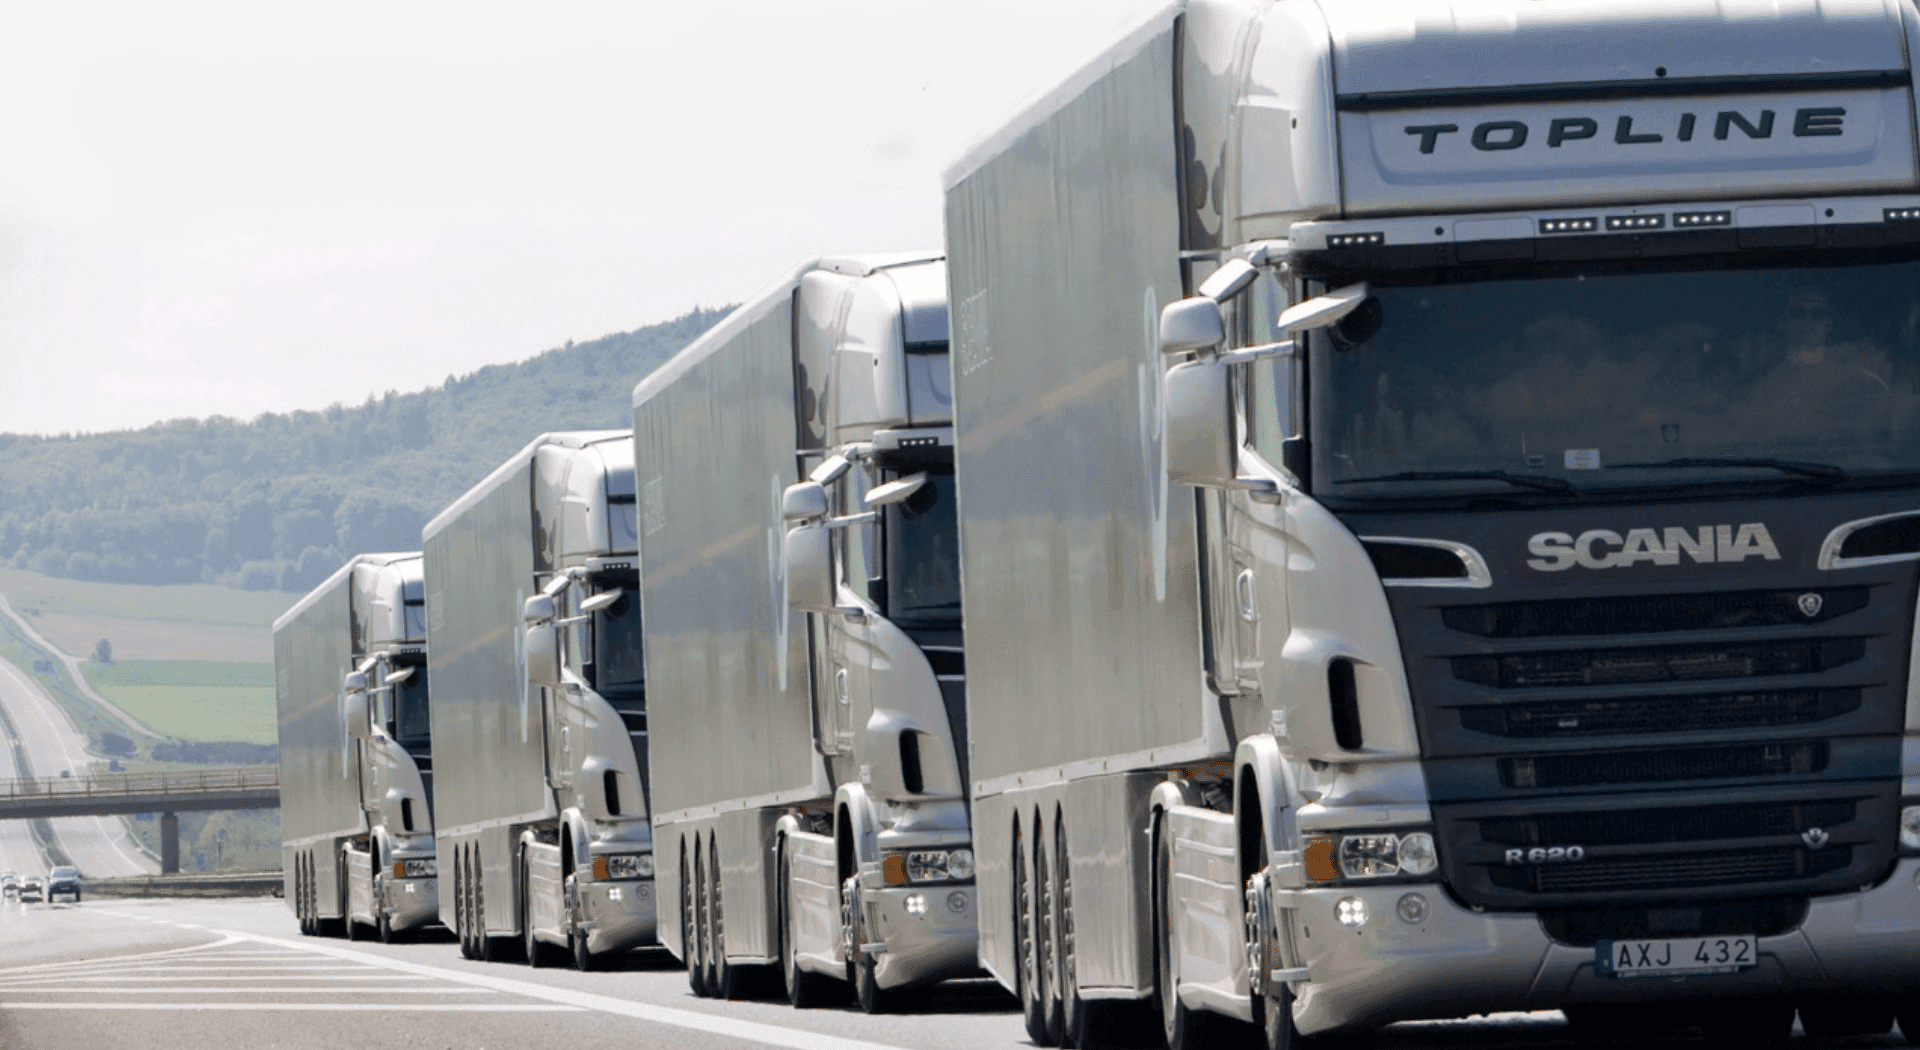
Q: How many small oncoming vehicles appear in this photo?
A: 3